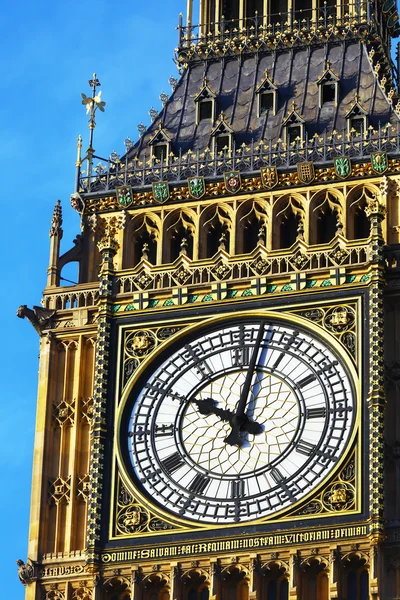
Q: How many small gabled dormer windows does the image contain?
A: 7